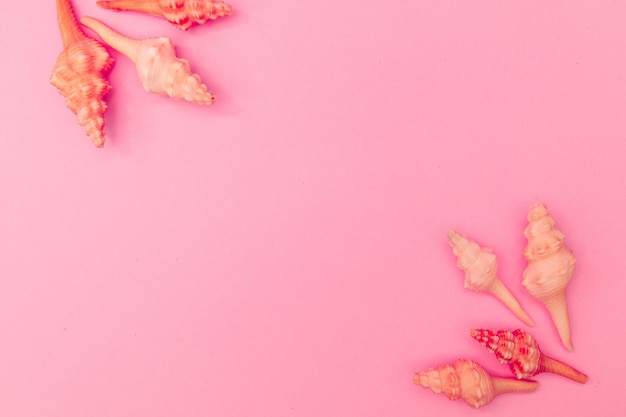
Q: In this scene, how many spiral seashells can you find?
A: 7